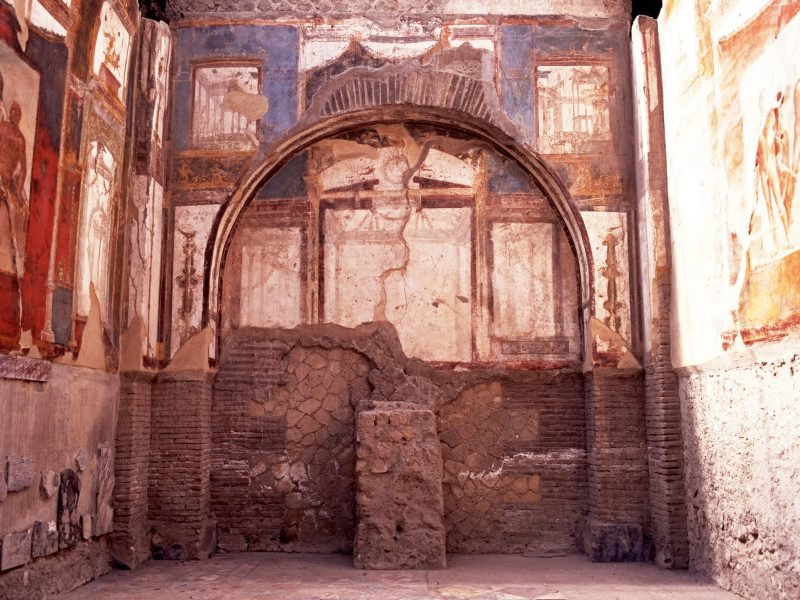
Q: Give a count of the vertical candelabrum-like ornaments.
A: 2